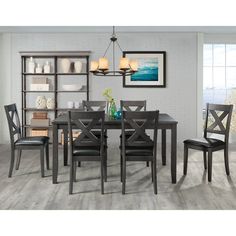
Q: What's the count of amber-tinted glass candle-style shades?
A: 4